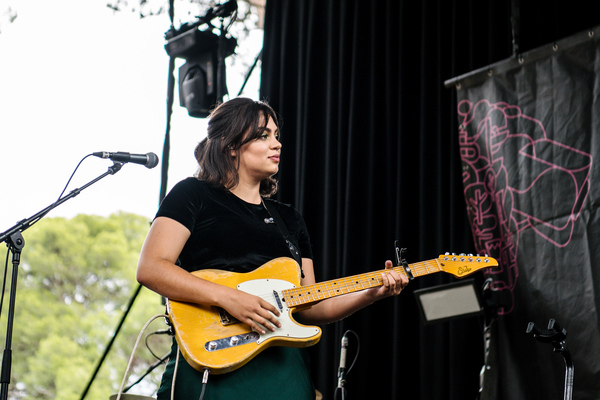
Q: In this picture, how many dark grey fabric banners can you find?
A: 1